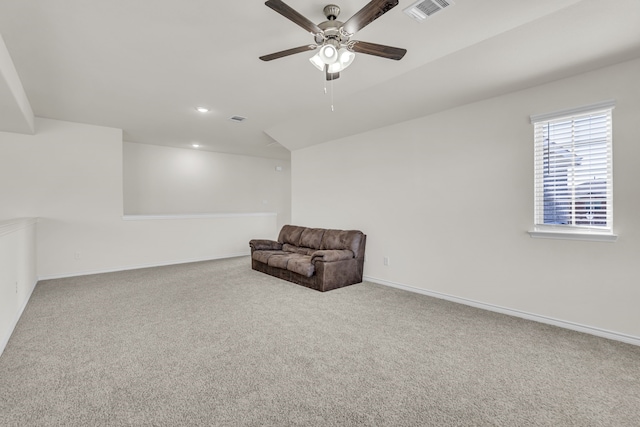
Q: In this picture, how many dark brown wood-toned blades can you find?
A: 5